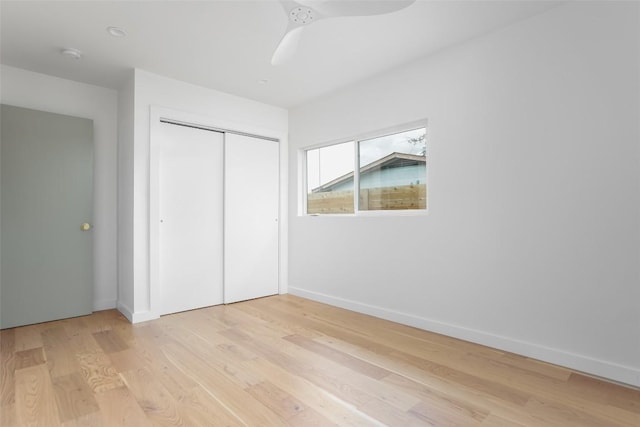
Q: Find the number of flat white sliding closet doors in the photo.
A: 2